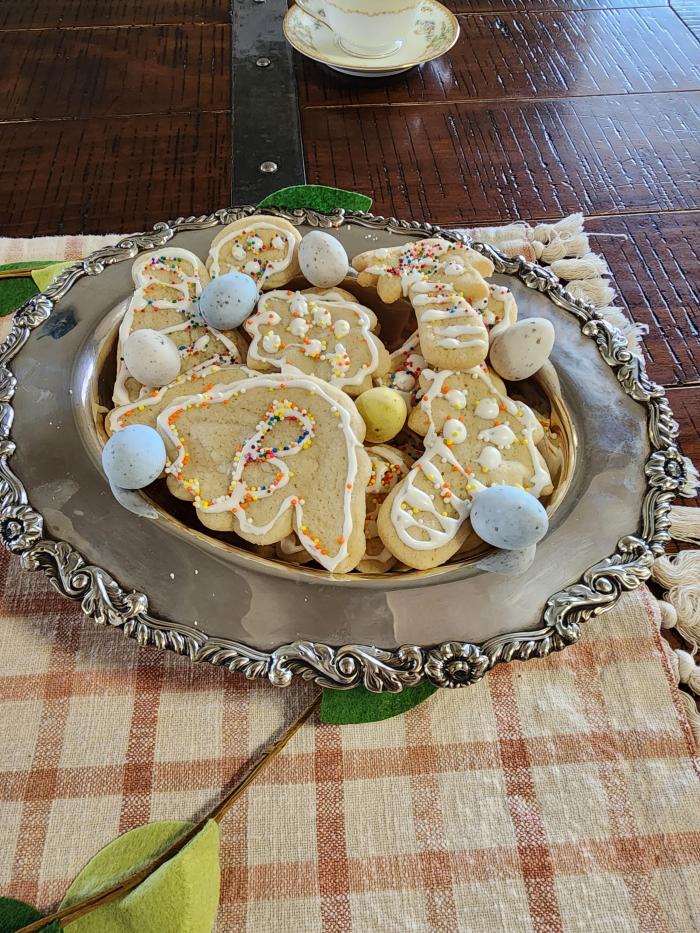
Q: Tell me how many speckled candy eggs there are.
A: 7